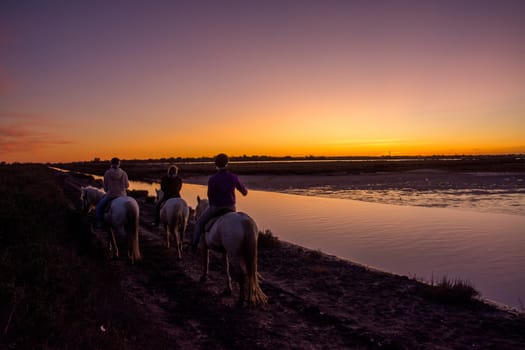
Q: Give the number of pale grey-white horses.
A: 3